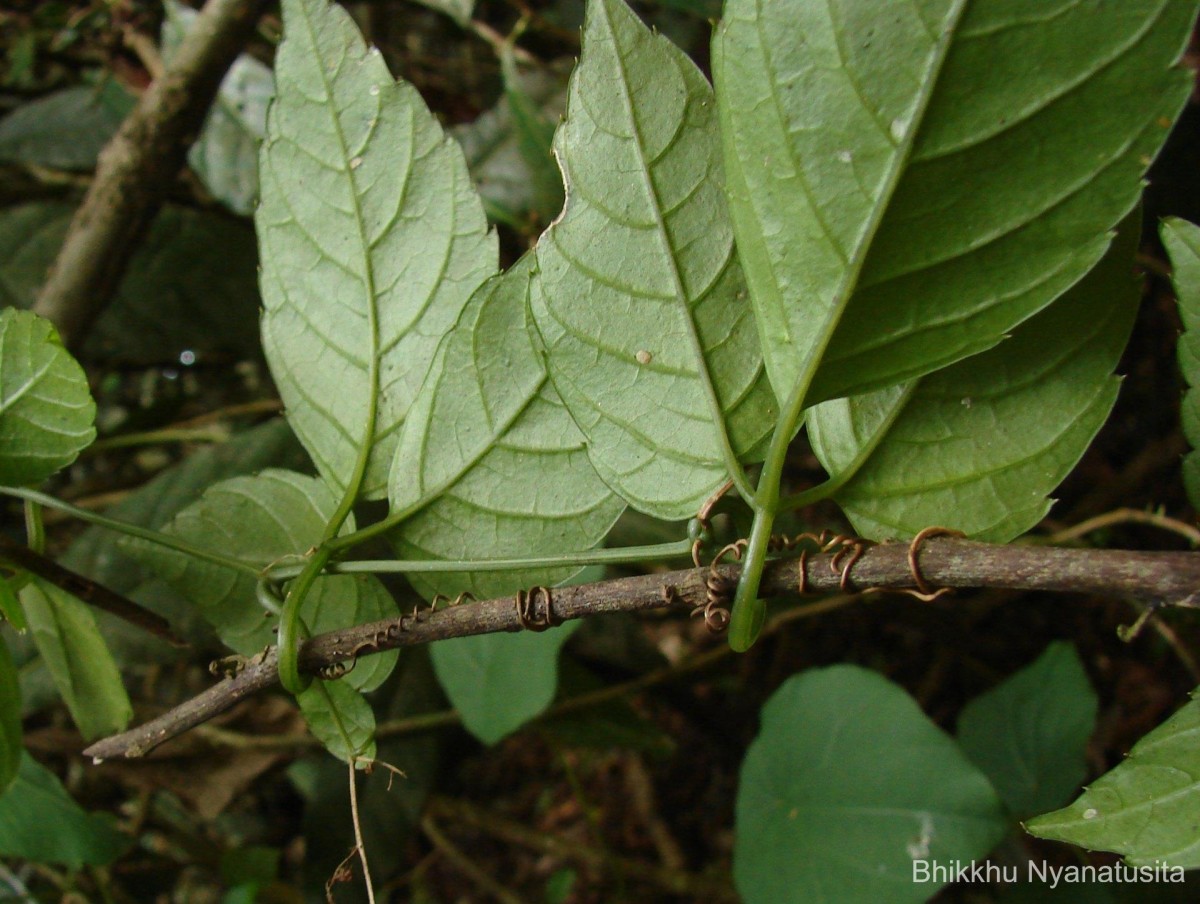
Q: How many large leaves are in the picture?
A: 5